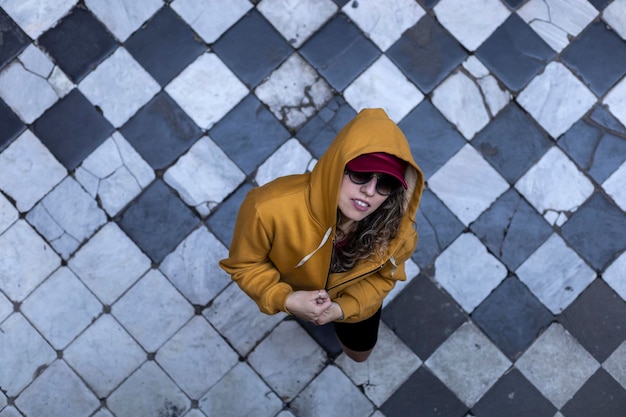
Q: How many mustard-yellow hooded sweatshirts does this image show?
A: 1